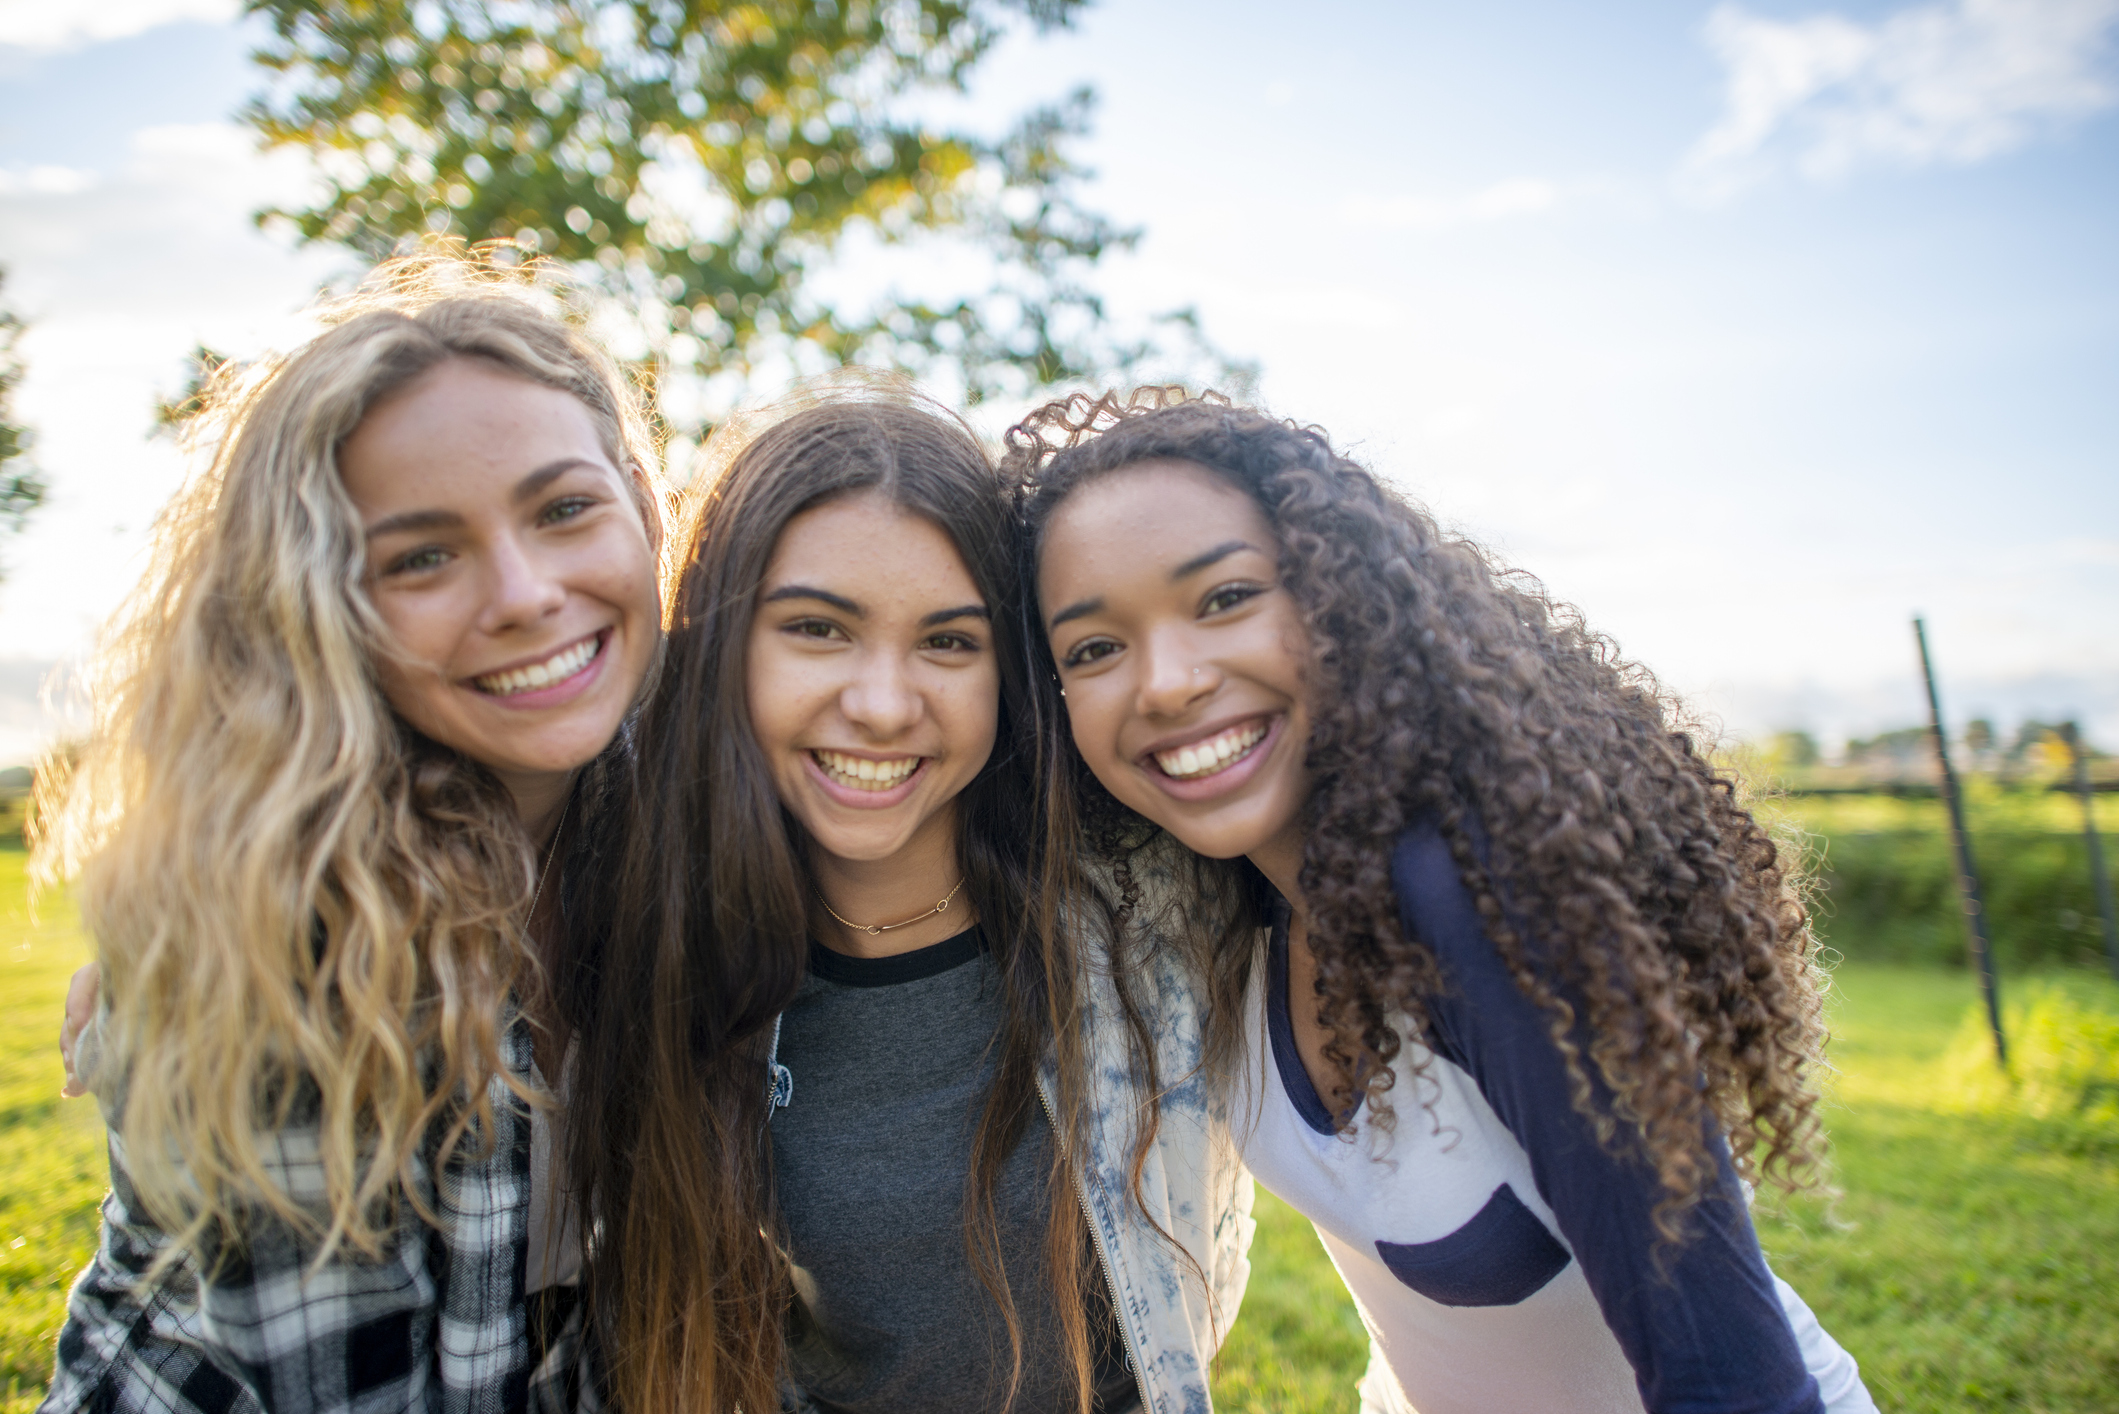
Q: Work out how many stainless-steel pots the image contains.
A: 0